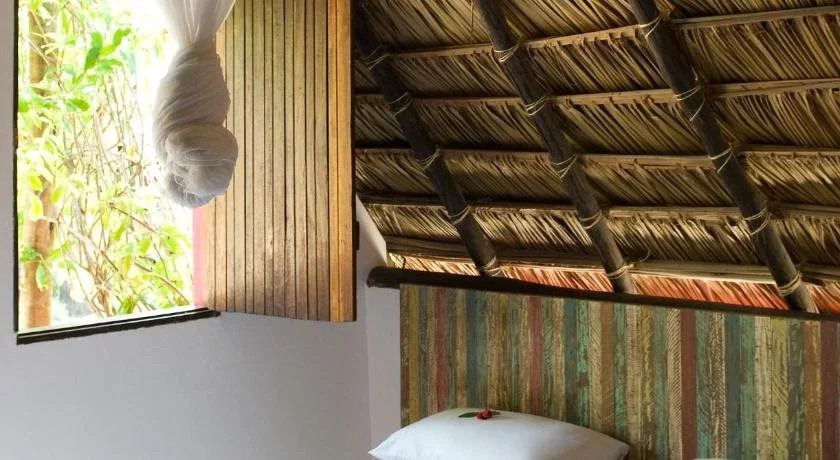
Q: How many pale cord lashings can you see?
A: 15